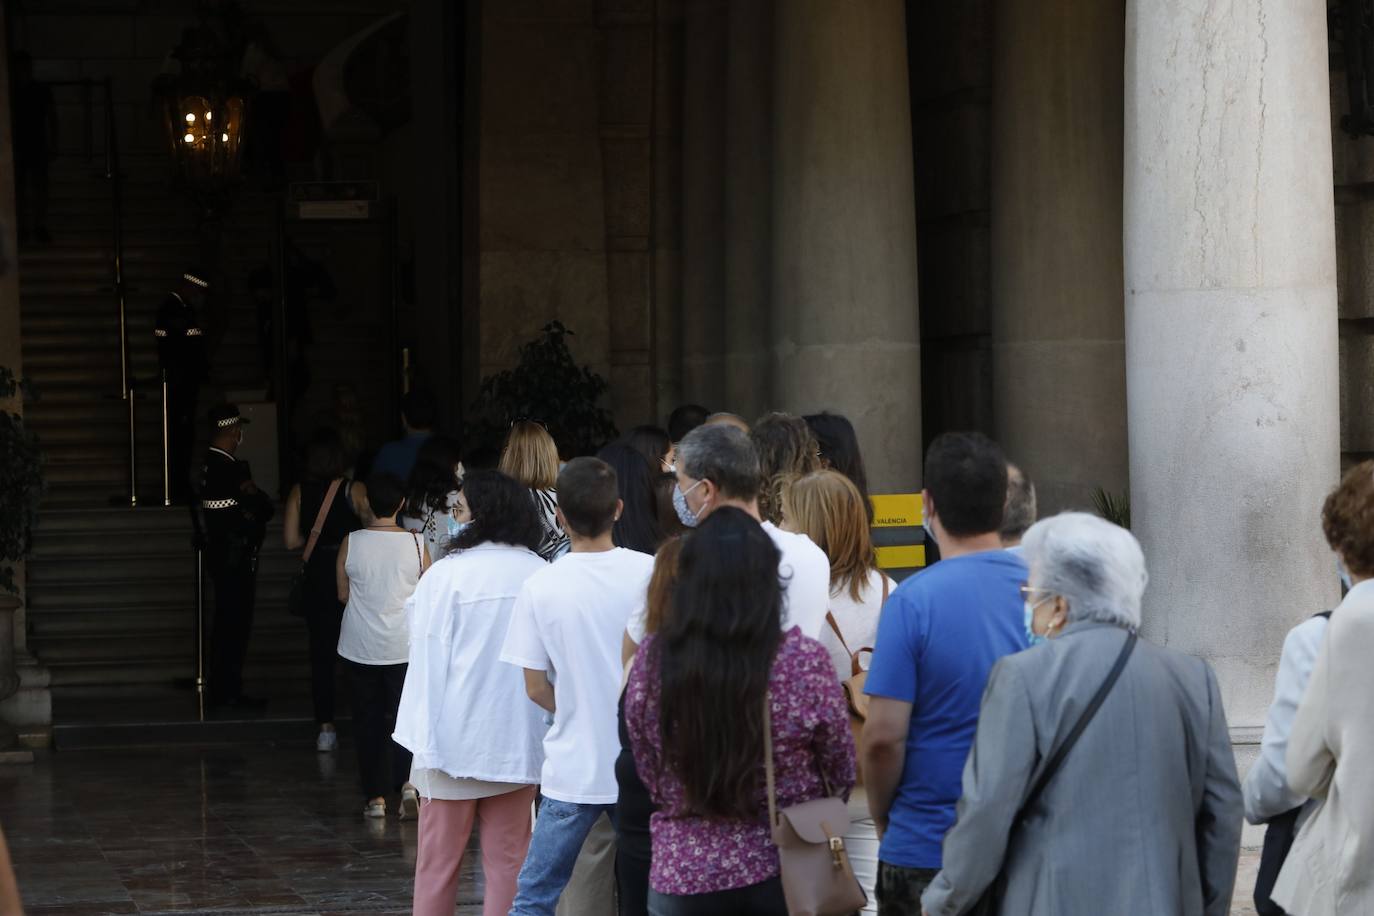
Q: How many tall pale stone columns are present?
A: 3